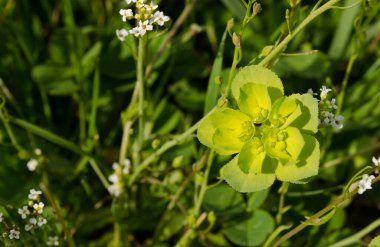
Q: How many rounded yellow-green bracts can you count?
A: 5